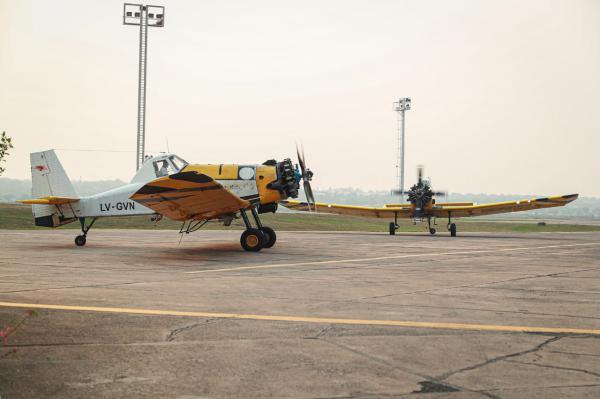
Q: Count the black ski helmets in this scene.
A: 0